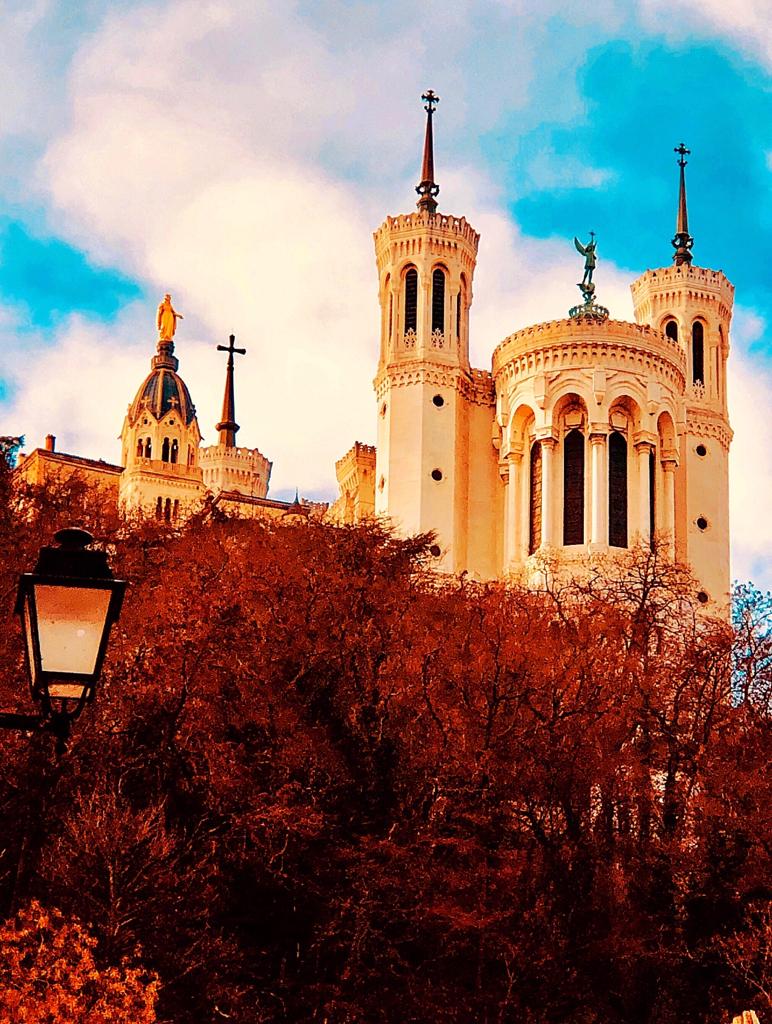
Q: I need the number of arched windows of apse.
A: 4